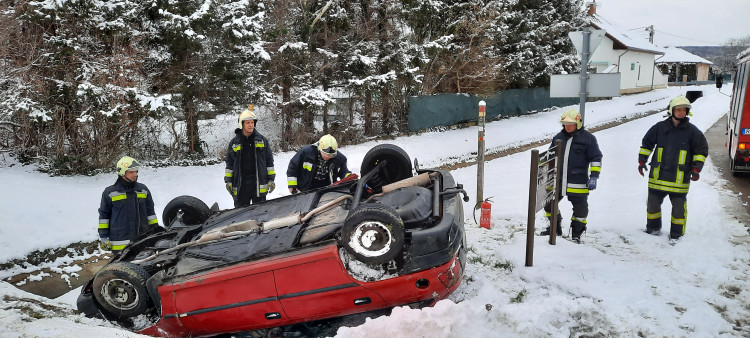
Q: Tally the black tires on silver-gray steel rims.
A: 2